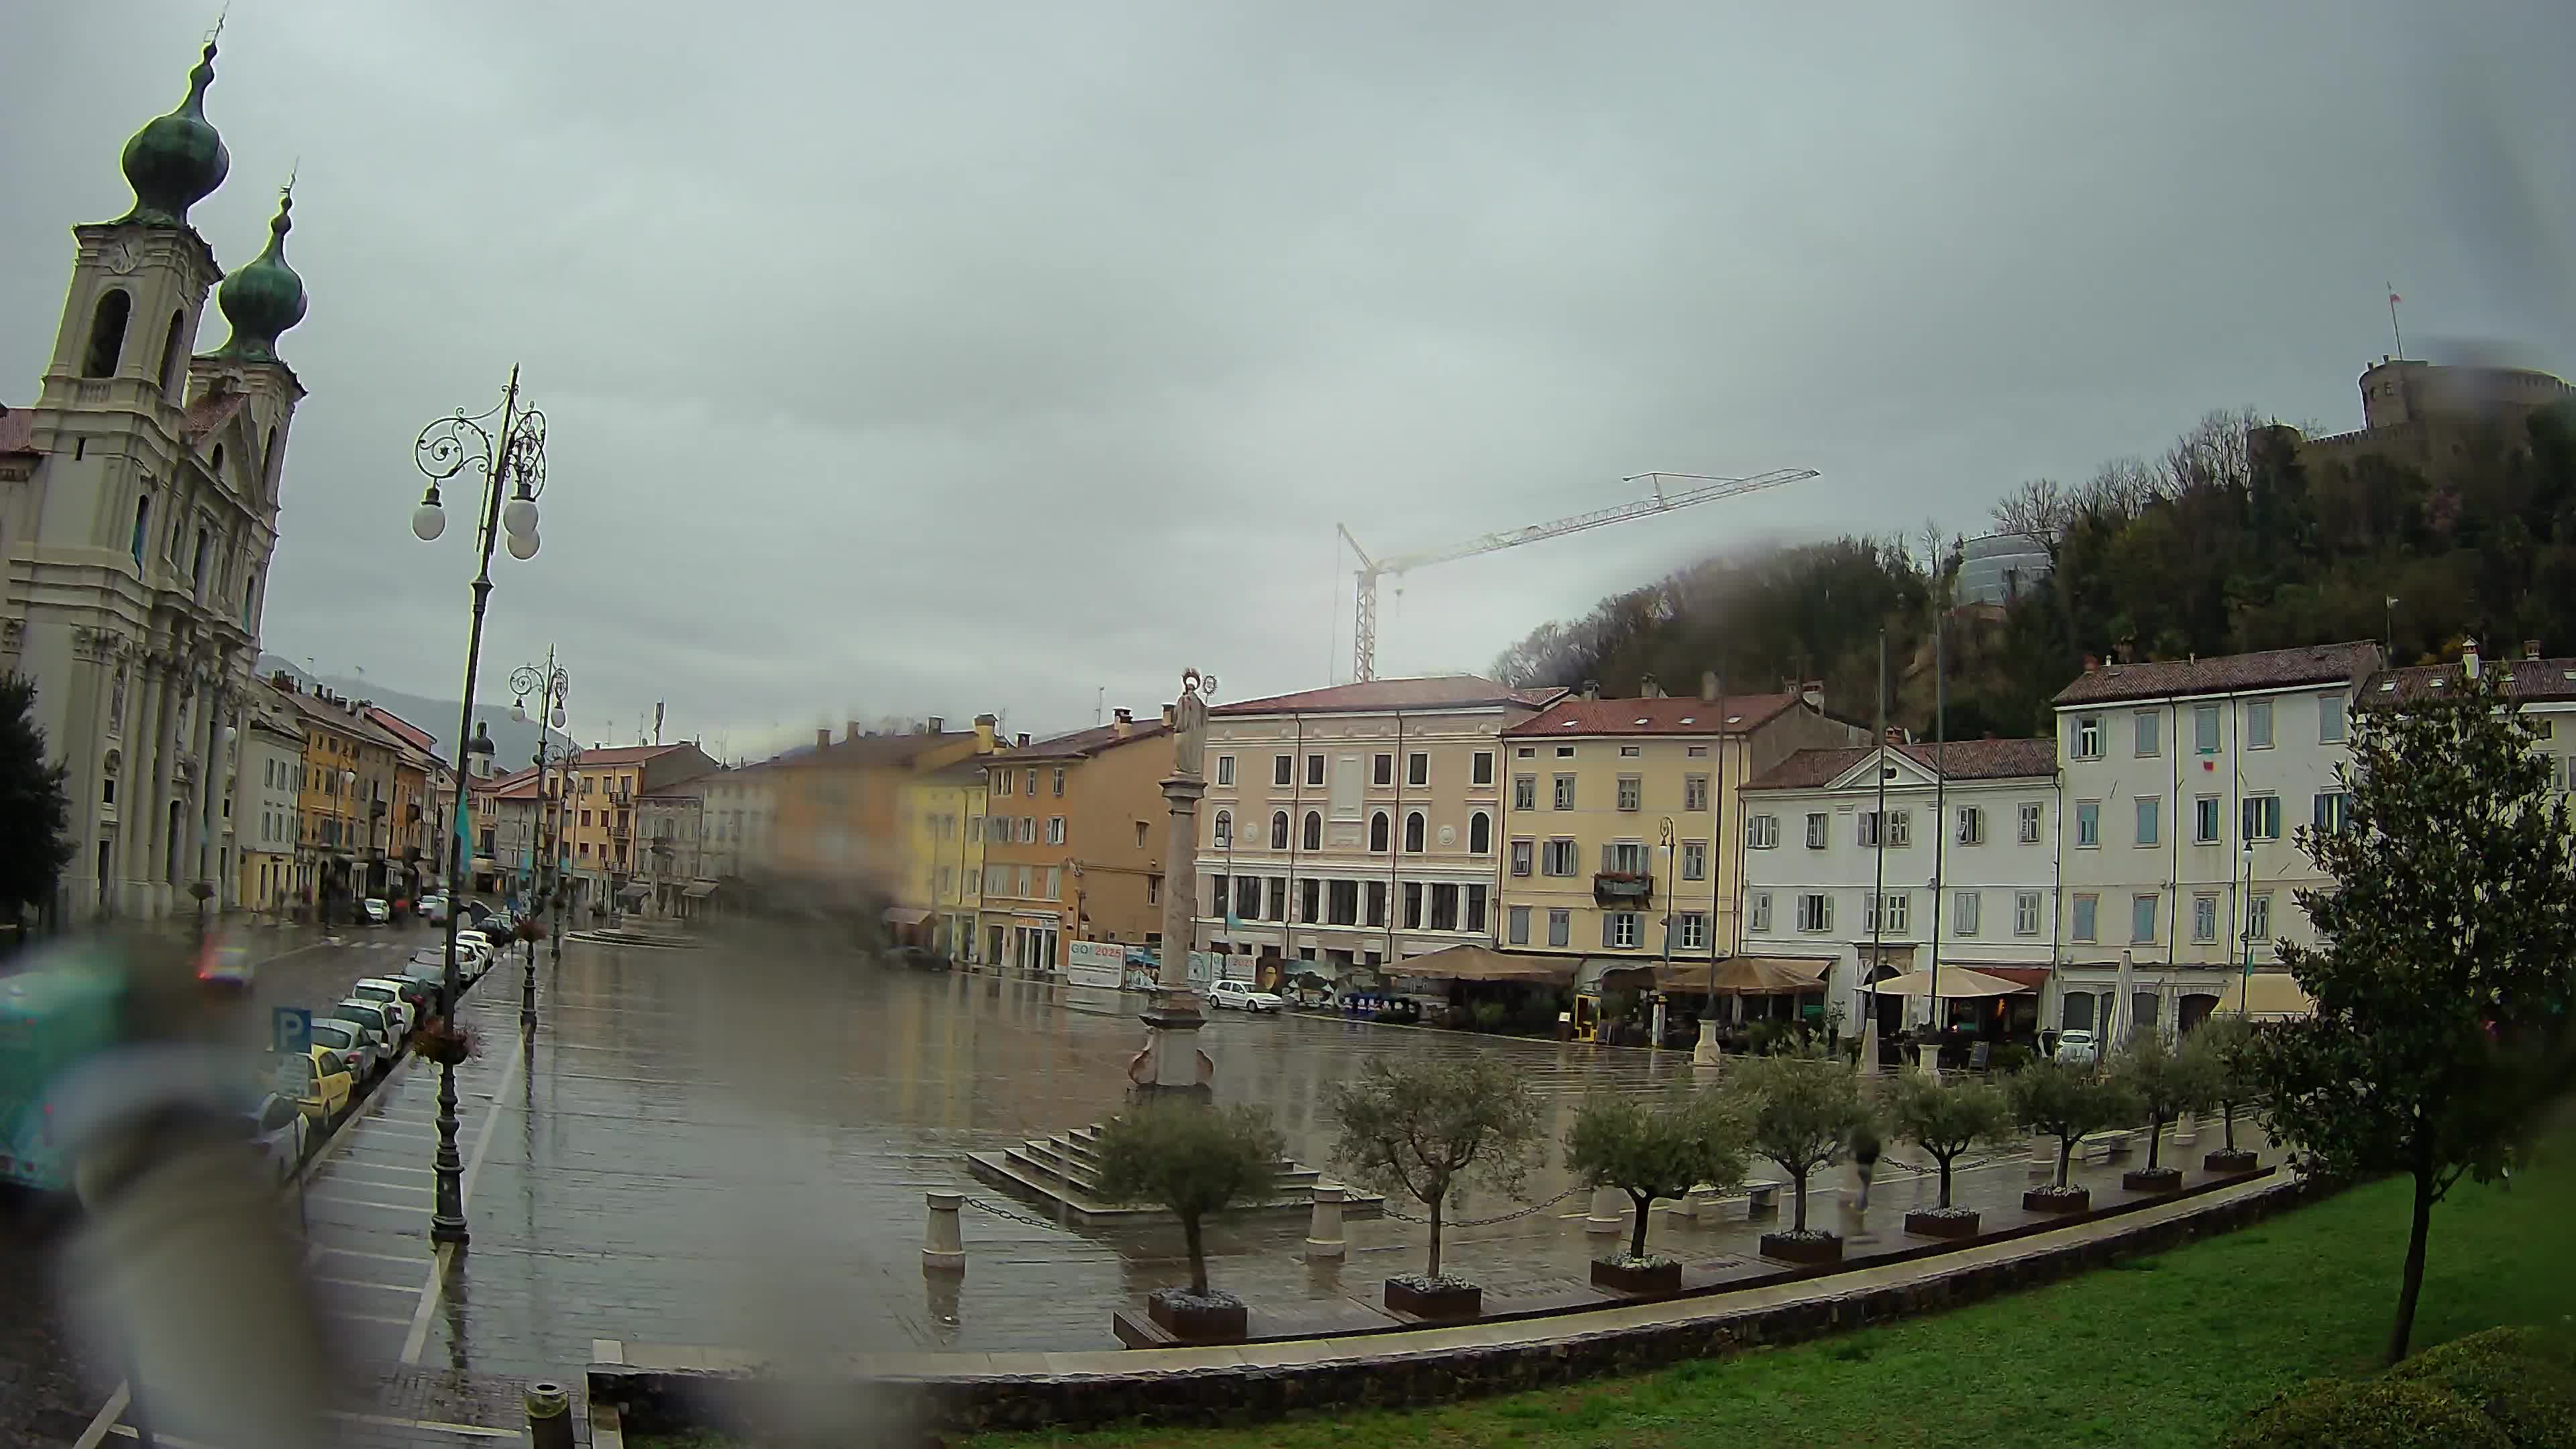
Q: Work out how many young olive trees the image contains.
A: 8